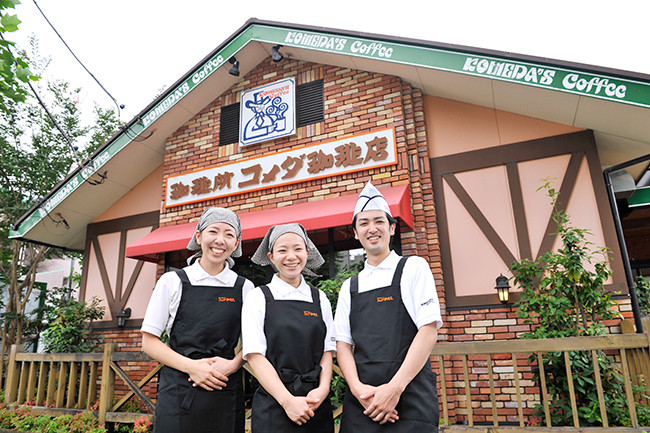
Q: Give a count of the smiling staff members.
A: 3